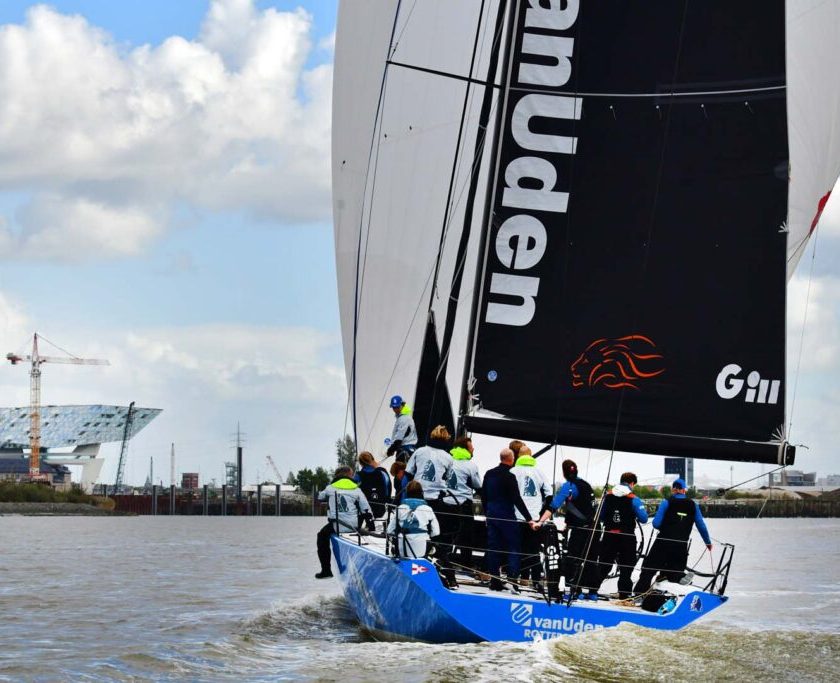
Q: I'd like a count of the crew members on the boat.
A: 13